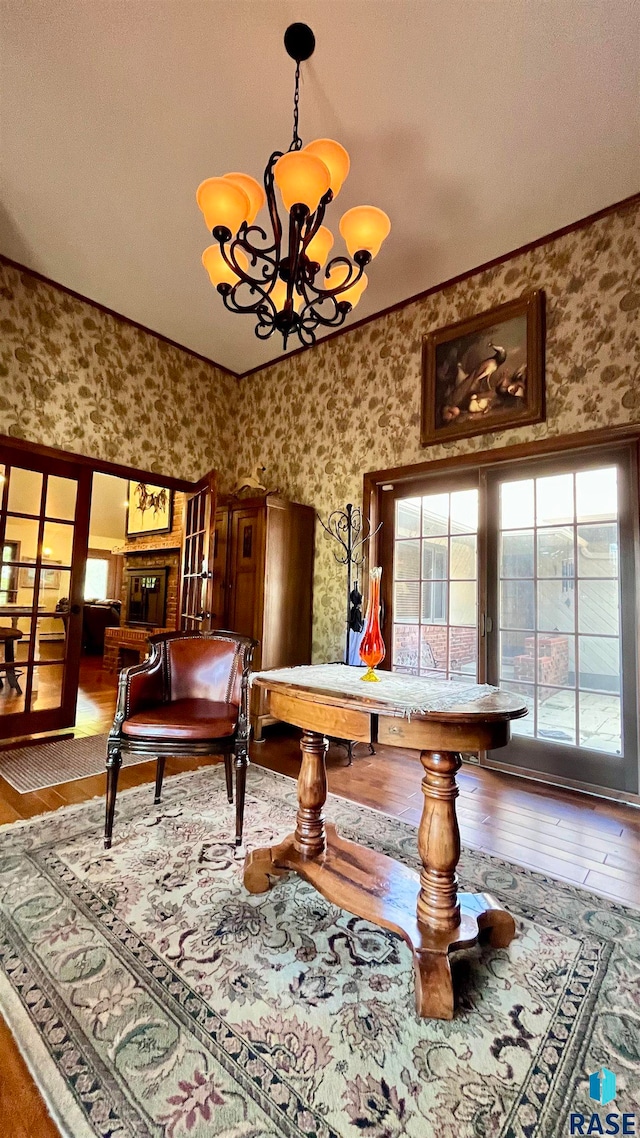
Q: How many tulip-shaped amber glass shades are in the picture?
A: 9